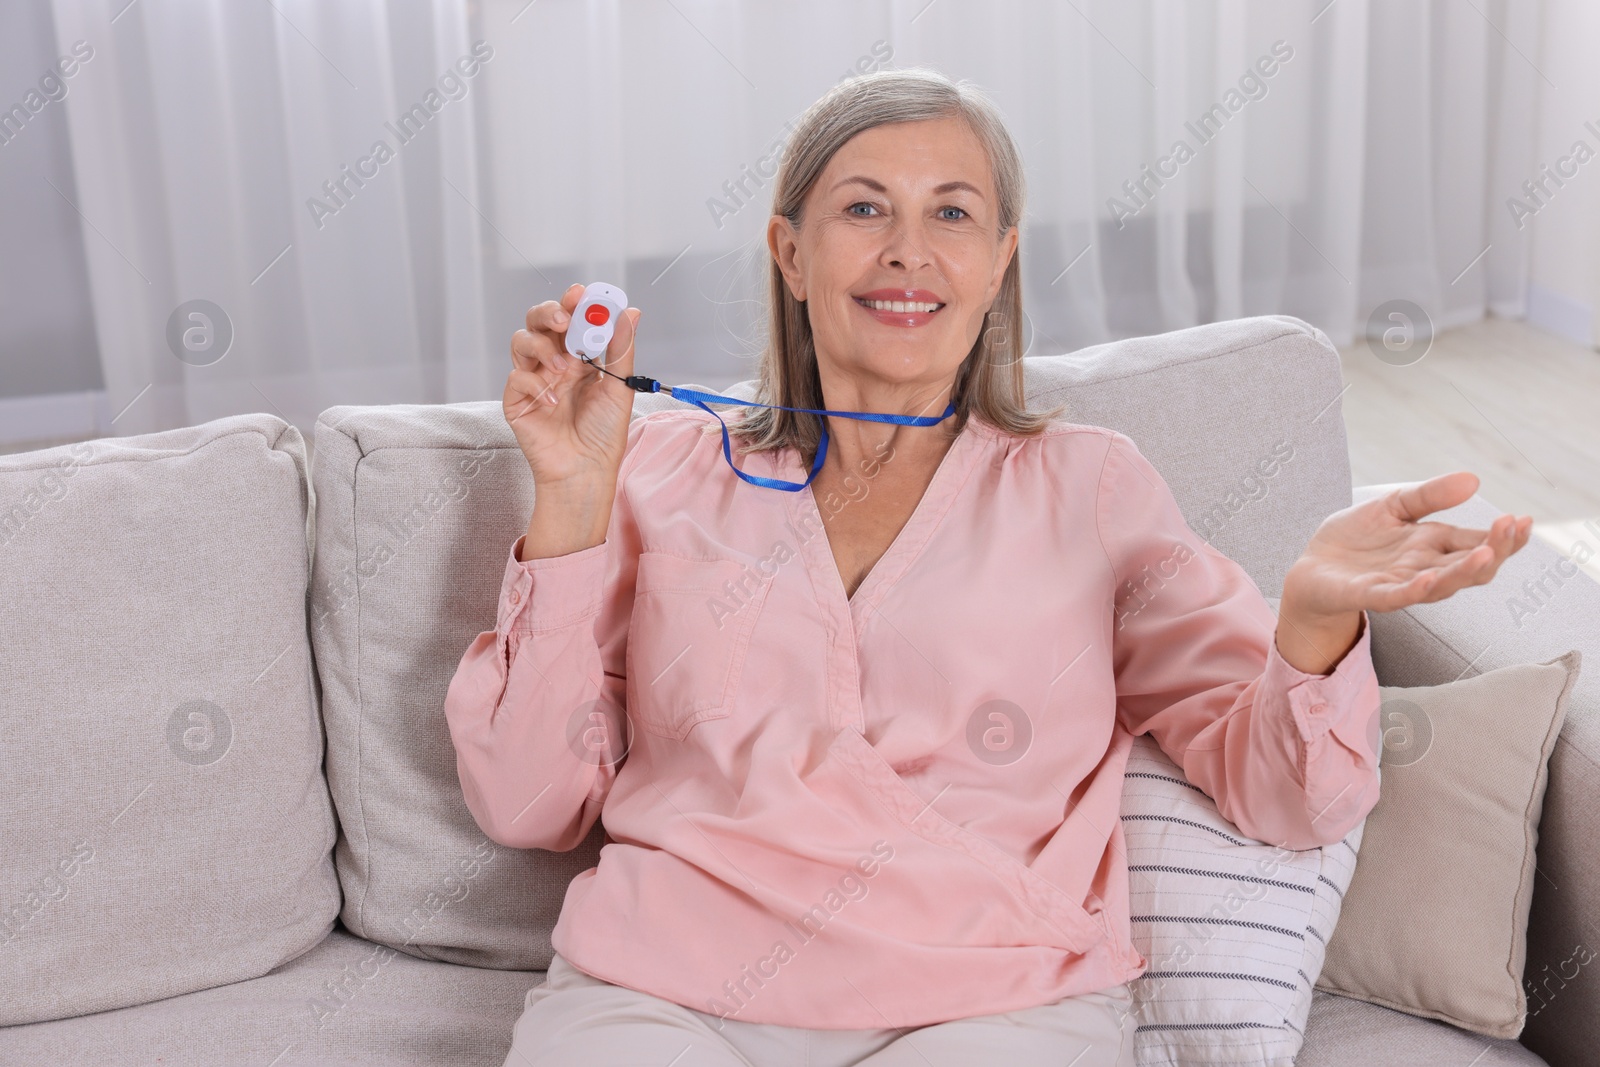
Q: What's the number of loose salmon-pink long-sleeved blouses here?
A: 1